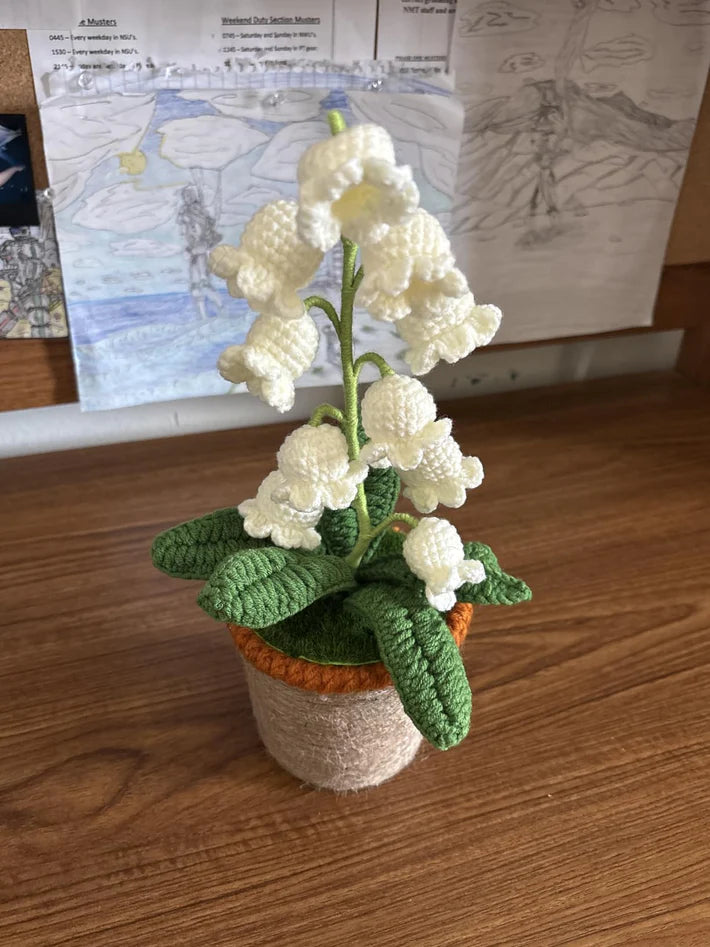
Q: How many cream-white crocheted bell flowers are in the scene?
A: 10